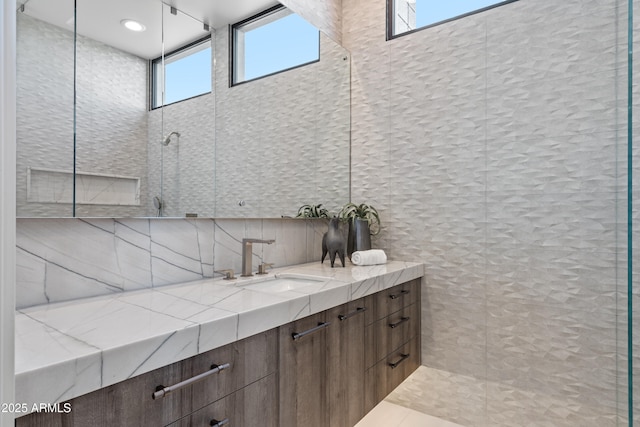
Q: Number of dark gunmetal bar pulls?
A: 7